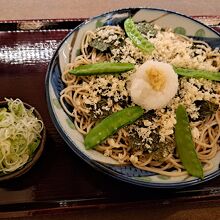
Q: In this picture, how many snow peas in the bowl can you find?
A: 5